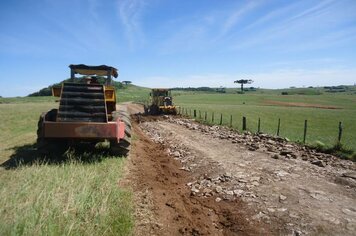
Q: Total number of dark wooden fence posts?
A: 15